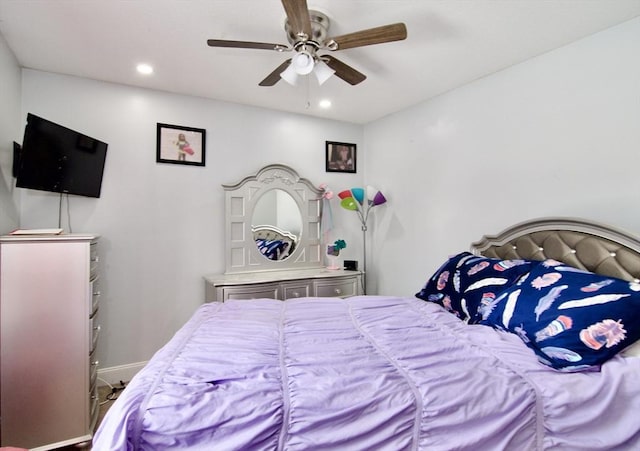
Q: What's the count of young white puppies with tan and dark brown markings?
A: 0